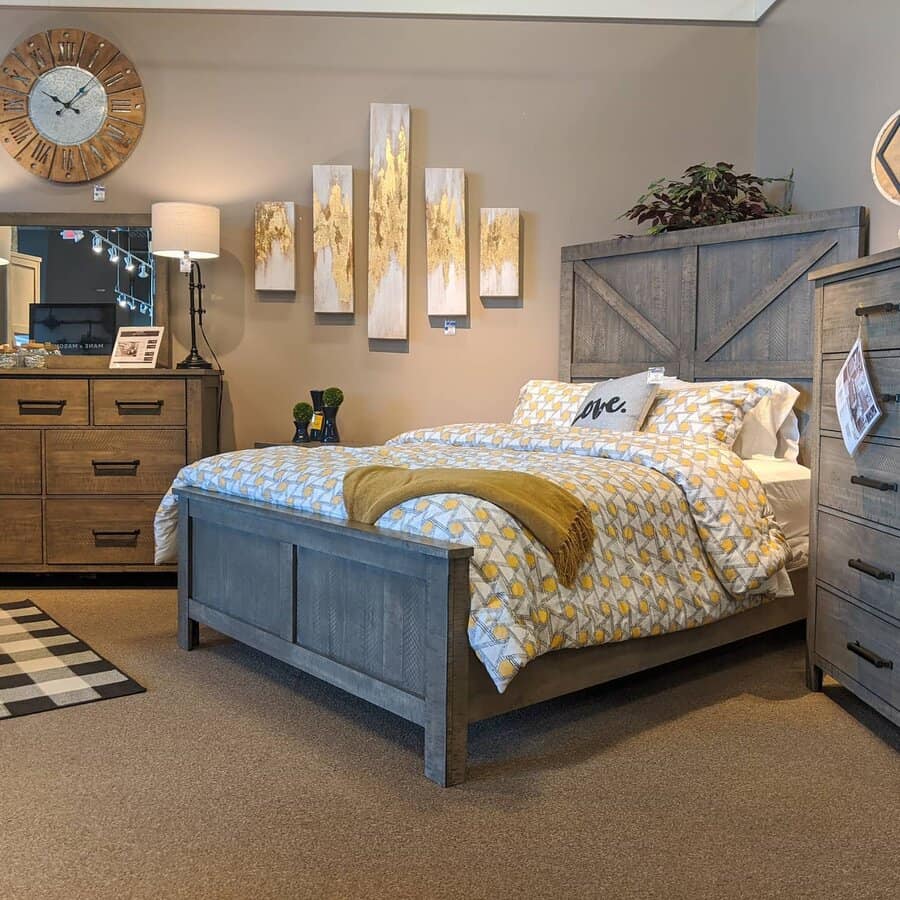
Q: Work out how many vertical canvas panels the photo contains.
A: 5